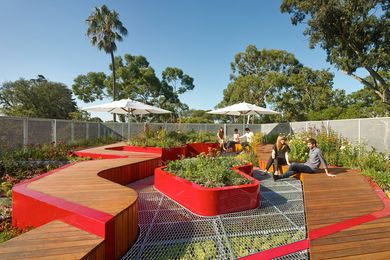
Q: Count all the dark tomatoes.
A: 0